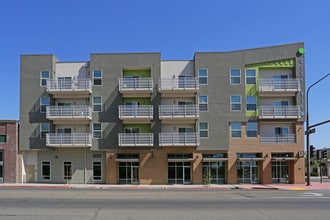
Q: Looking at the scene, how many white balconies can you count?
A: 12